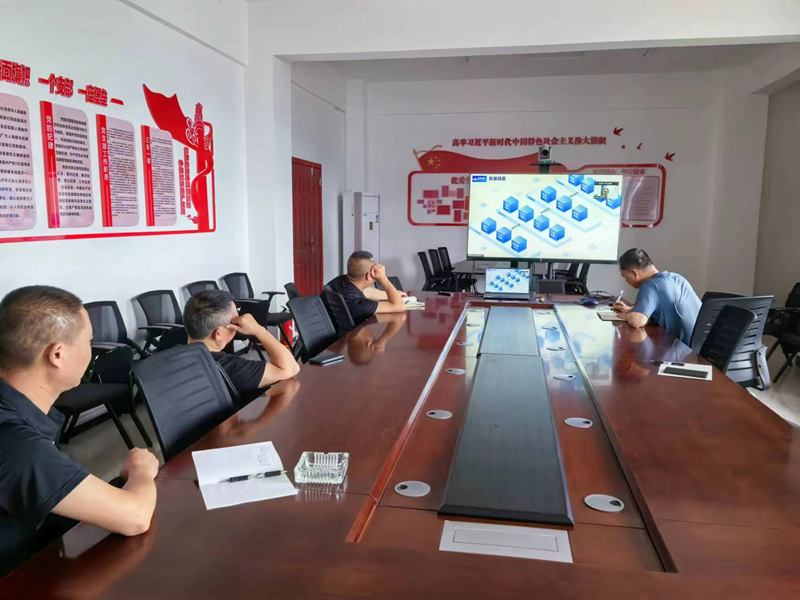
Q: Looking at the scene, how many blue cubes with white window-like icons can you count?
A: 13